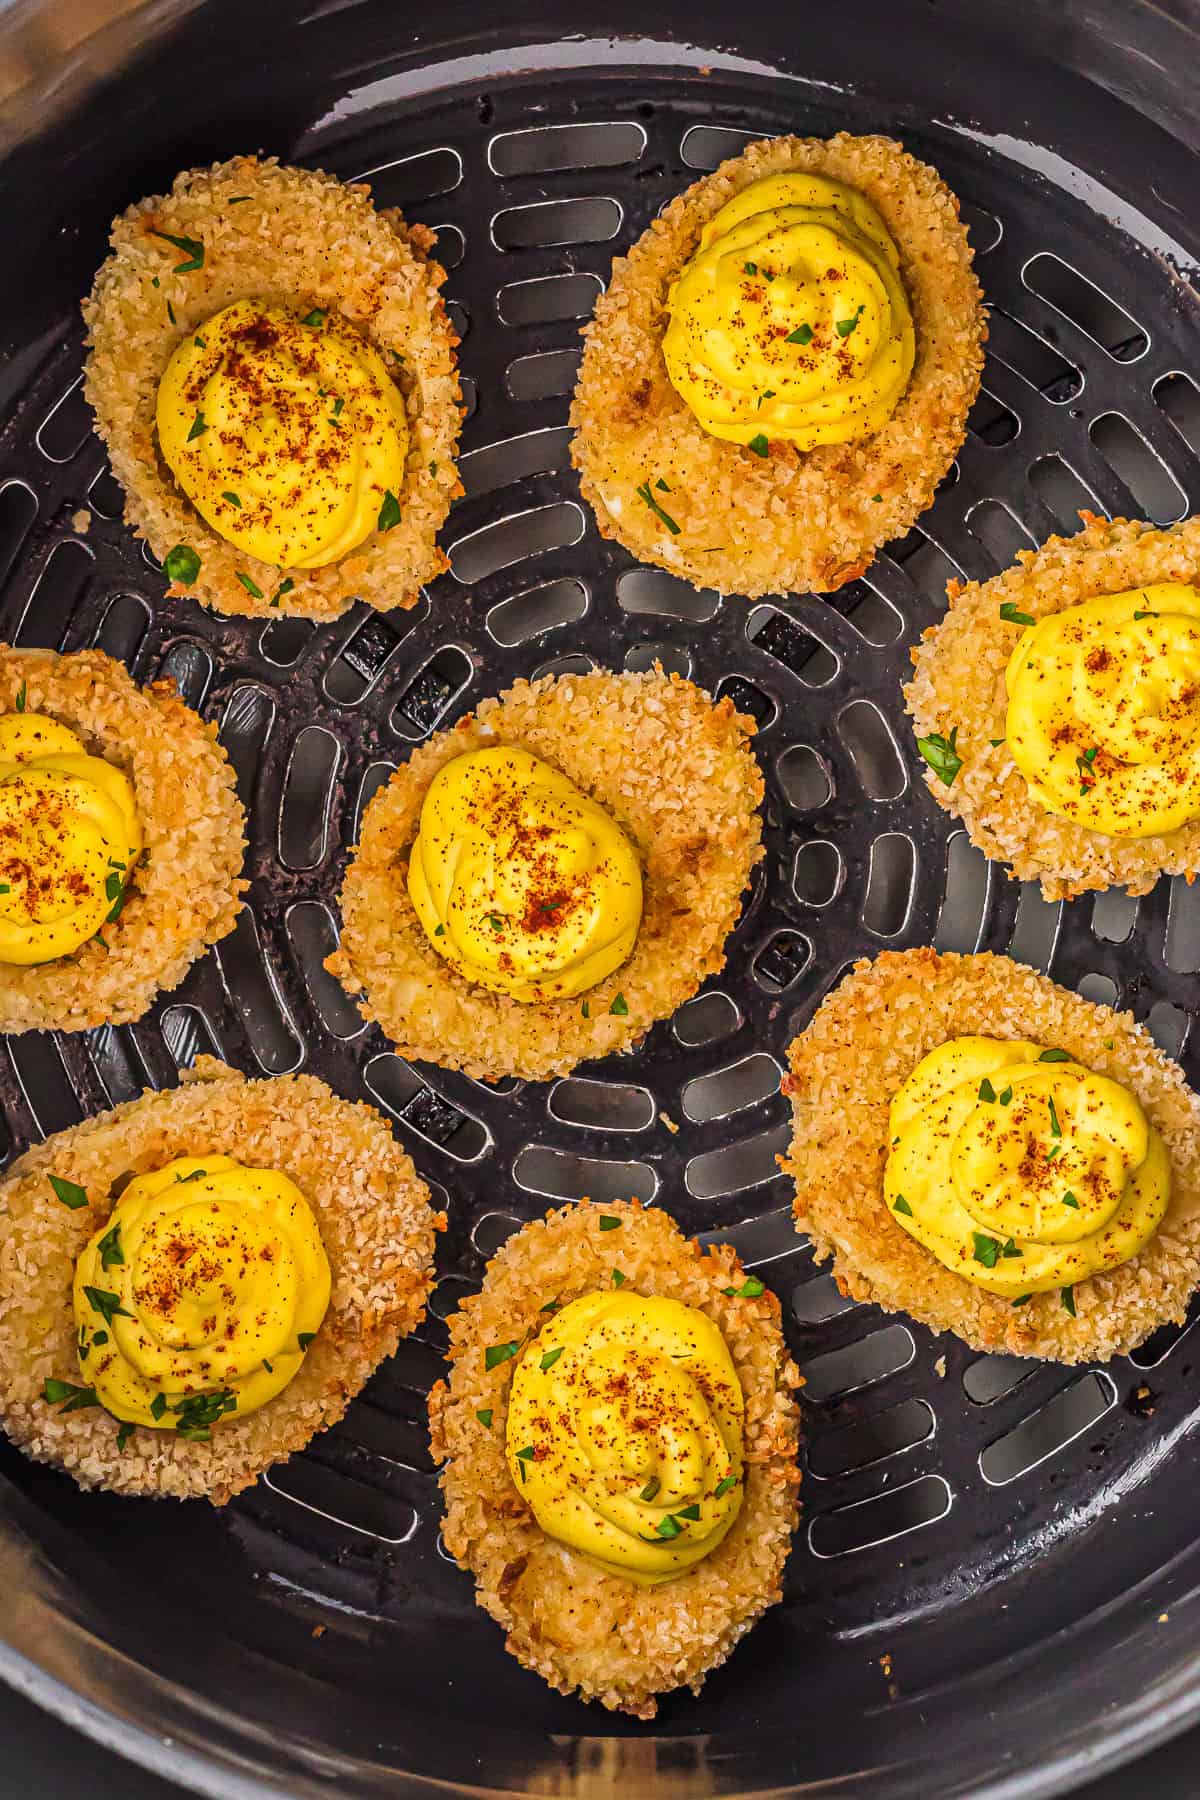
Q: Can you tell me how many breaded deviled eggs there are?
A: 8